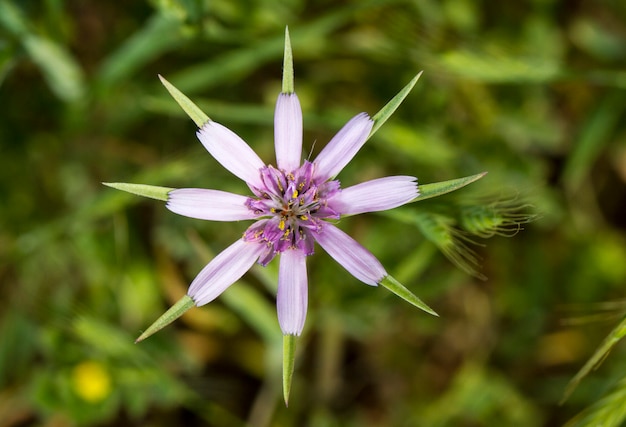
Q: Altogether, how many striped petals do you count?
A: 8